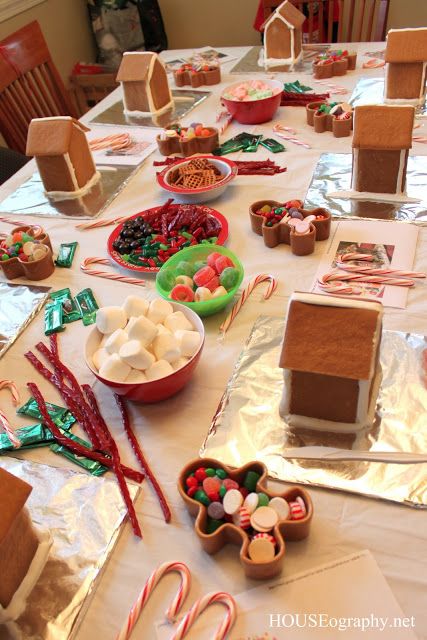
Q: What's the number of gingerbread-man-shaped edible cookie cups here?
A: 7